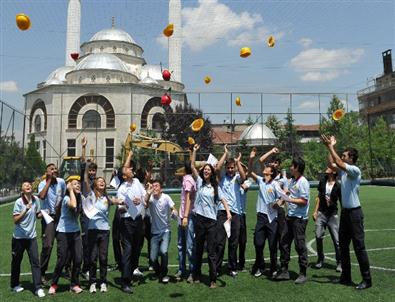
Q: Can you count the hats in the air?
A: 13